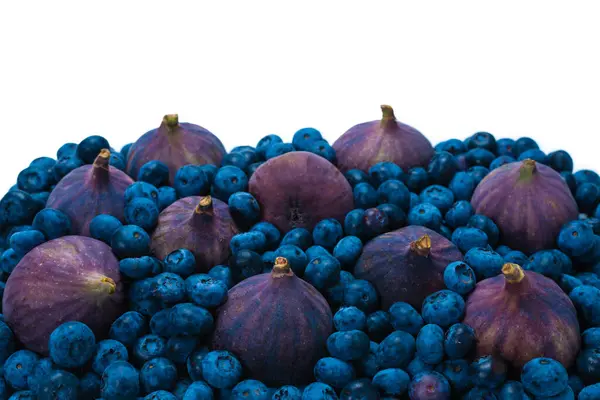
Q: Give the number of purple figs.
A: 10